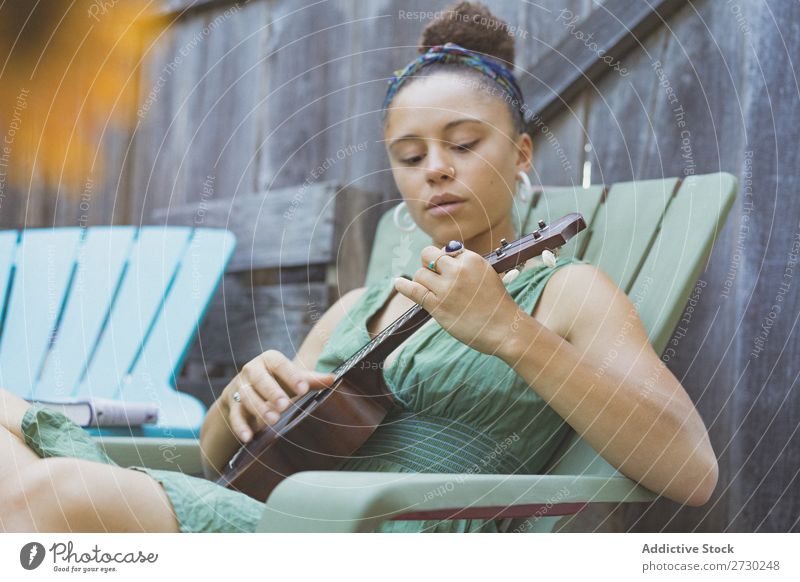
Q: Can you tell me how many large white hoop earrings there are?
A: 2